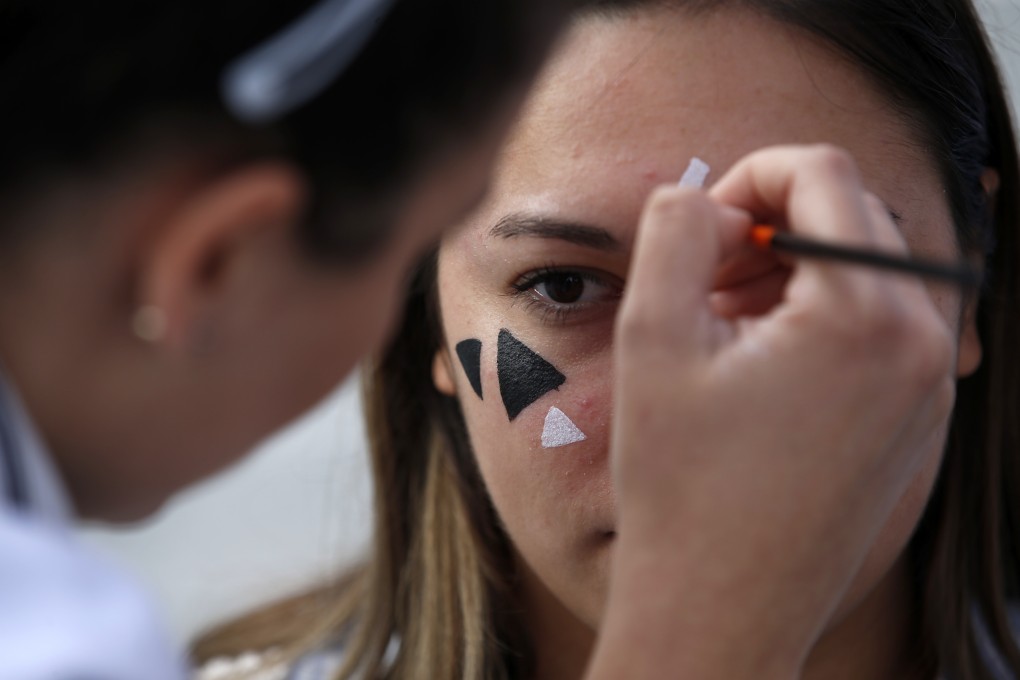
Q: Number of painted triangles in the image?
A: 3